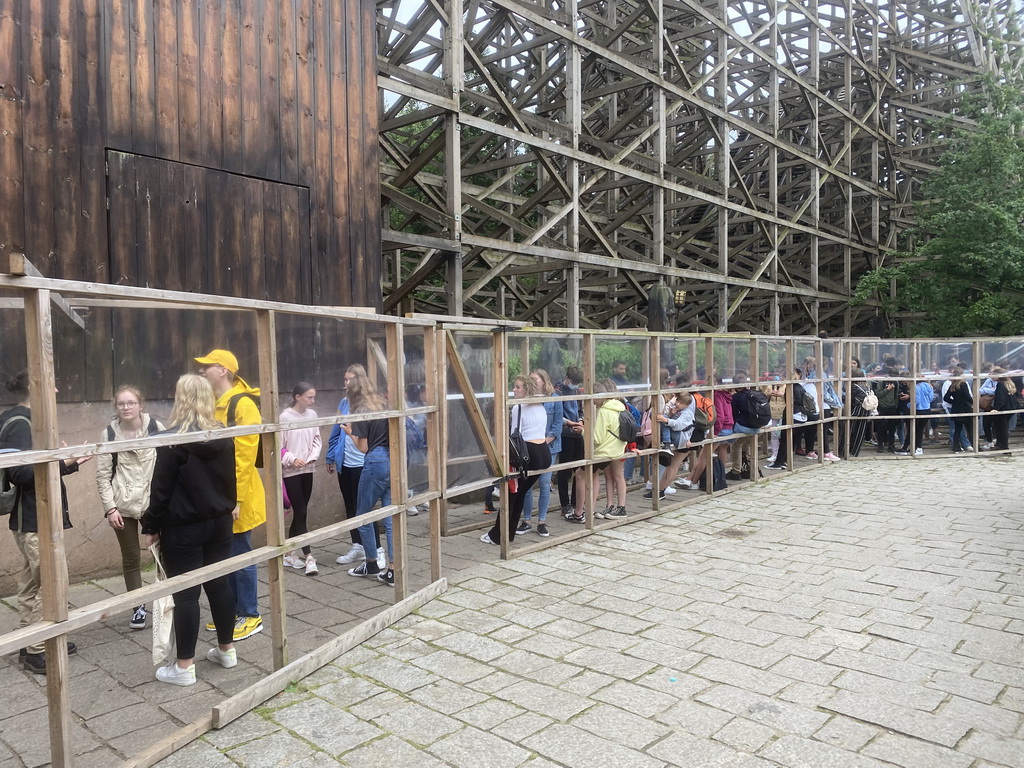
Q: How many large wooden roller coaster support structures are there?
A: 1